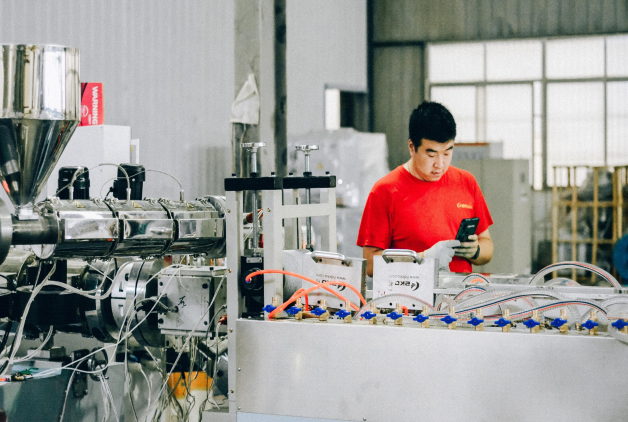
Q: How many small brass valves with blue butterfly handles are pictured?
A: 14